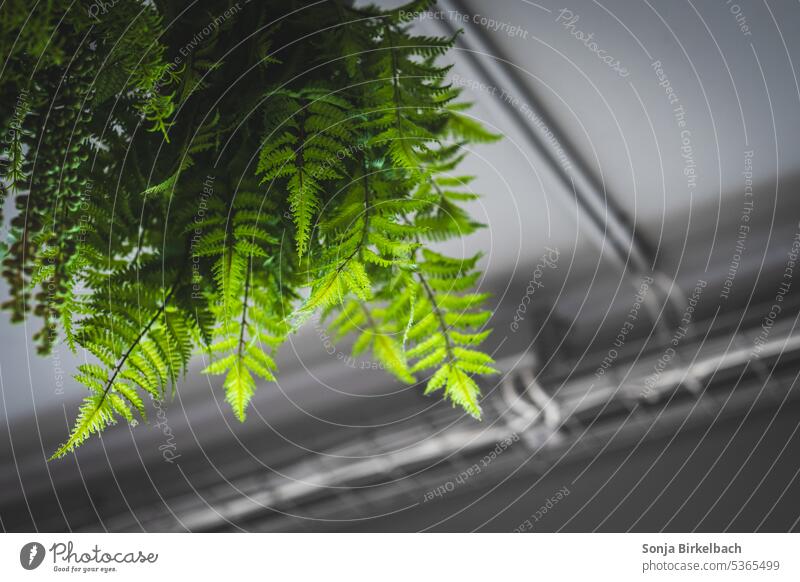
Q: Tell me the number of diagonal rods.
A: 2